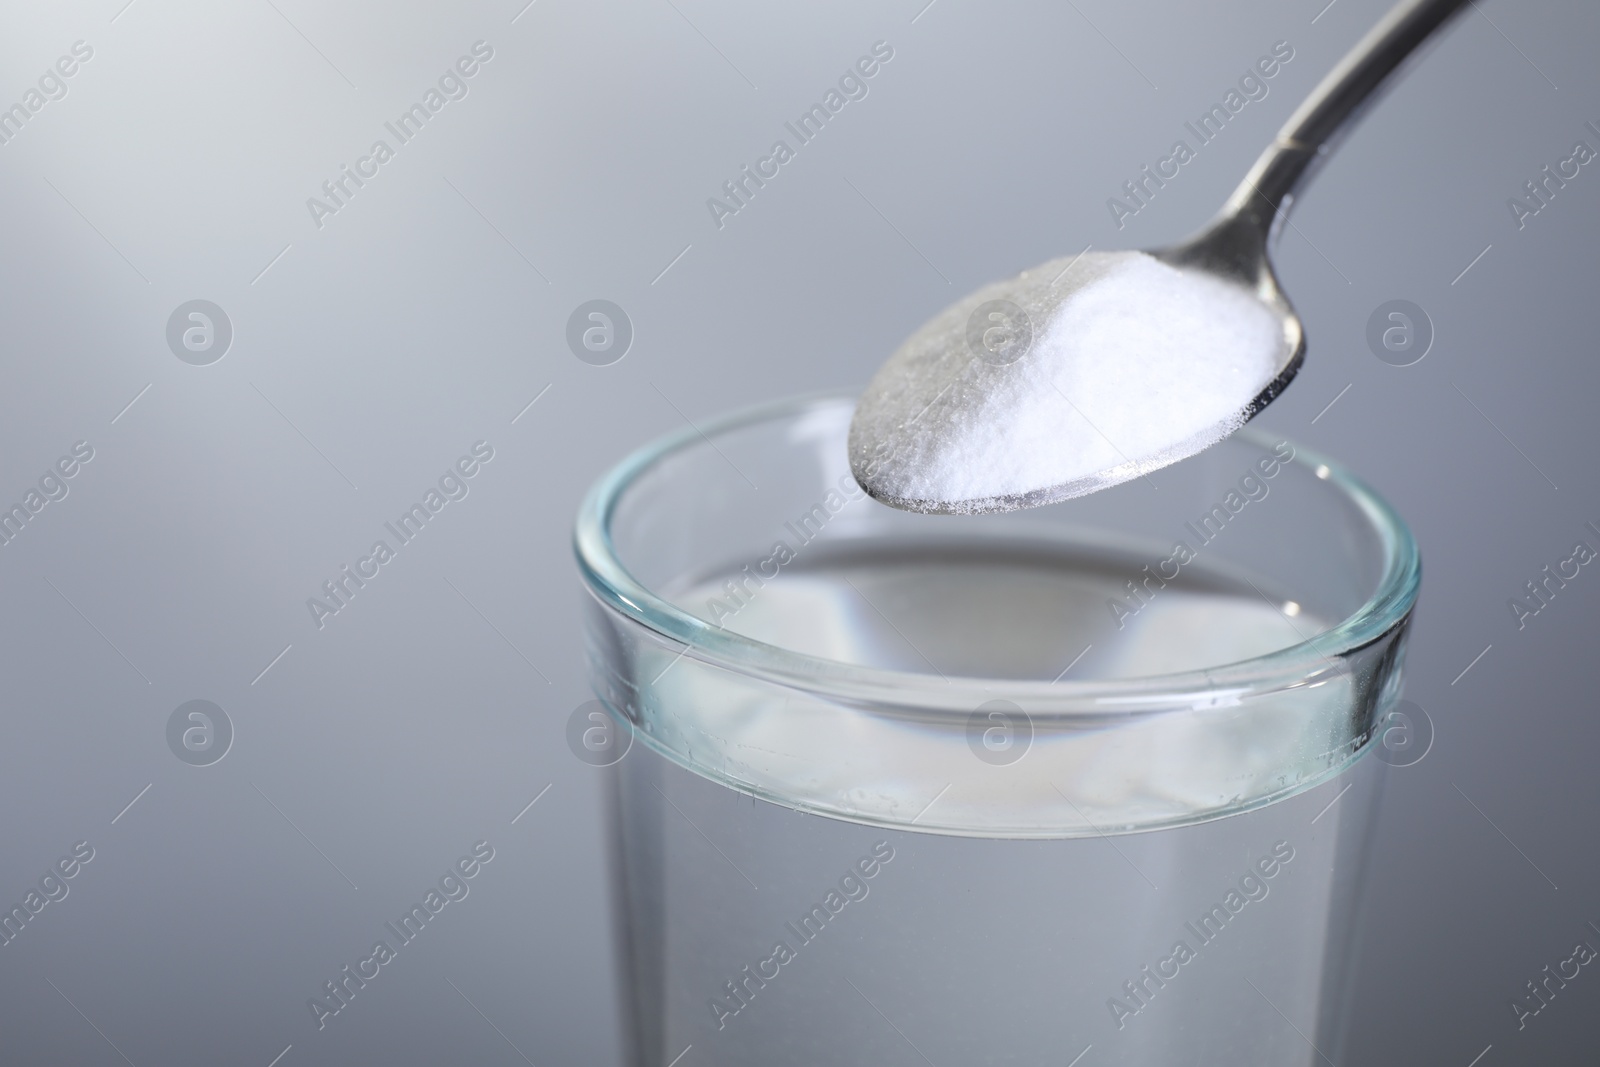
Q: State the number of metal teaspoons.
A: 1